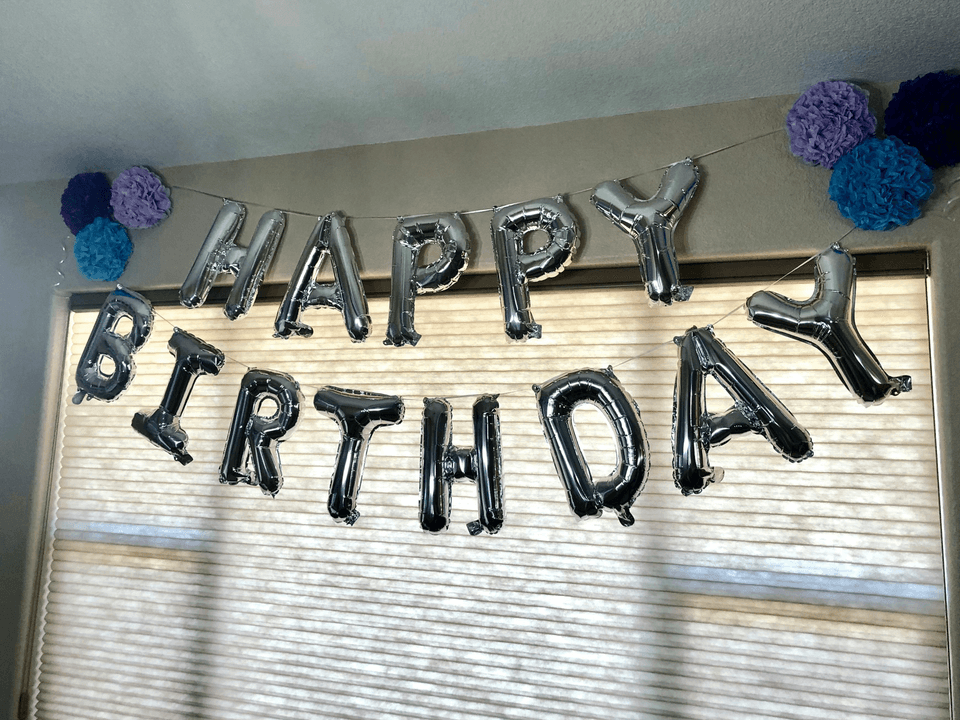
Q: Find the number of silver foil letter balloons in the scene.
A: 13